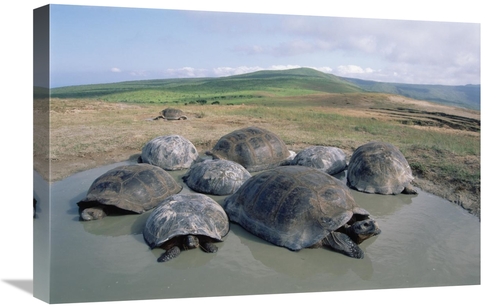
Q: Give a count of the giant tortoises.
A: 9